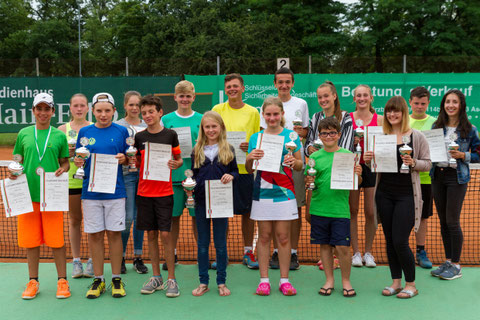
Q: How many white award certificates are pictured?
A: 12